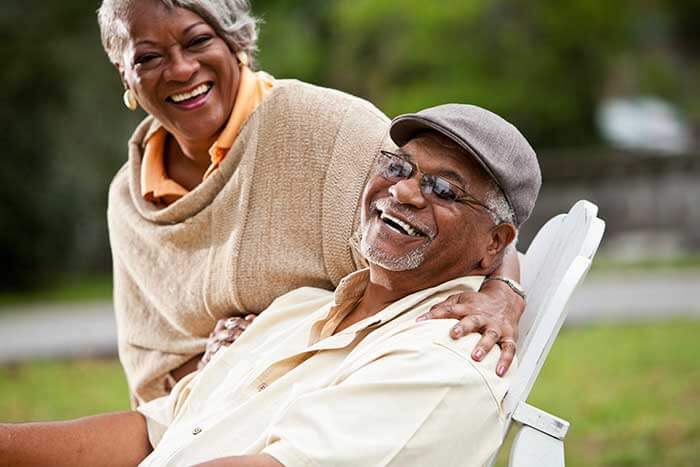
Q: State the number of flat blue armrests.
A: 0